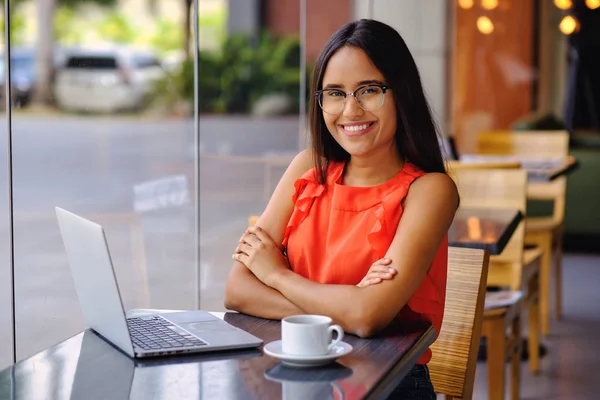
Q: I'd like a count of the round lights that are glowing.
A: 6